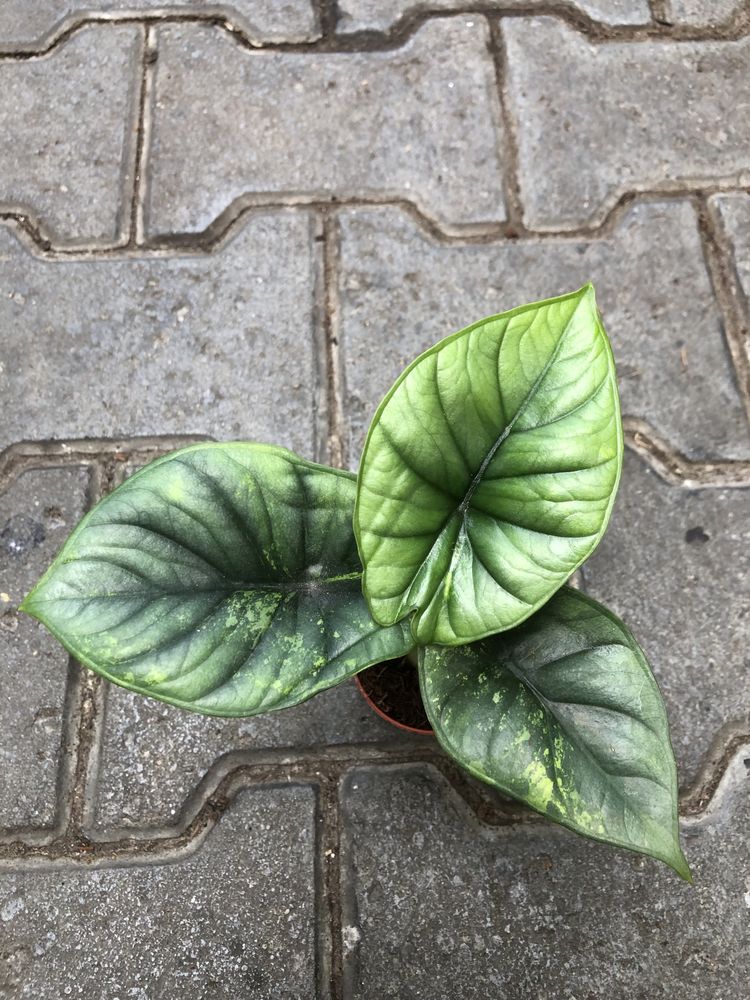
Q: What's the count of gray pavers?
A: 14